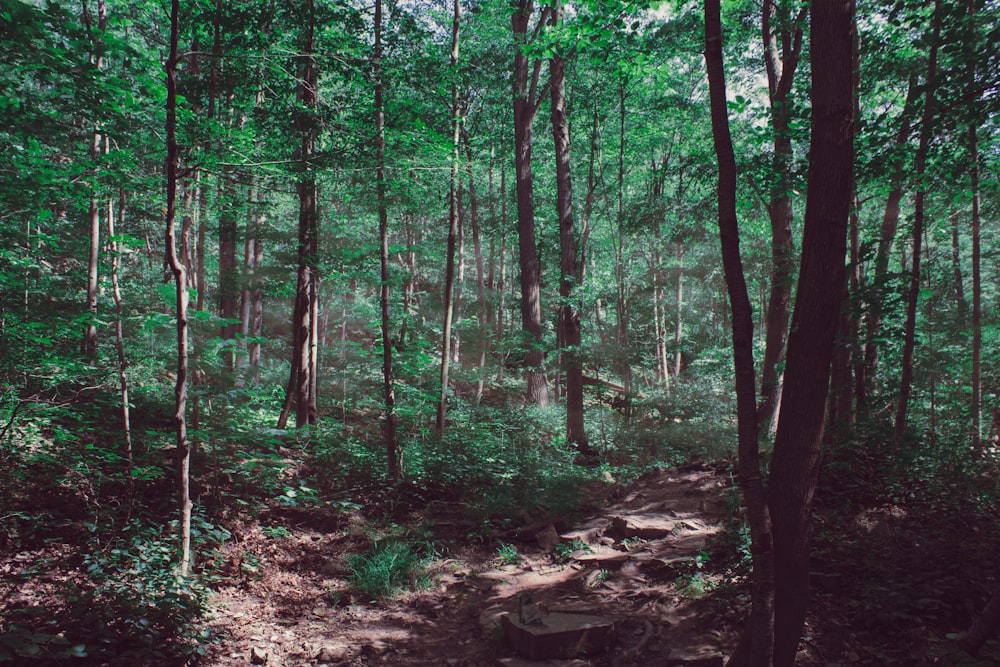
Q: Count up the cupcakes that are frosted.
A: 0